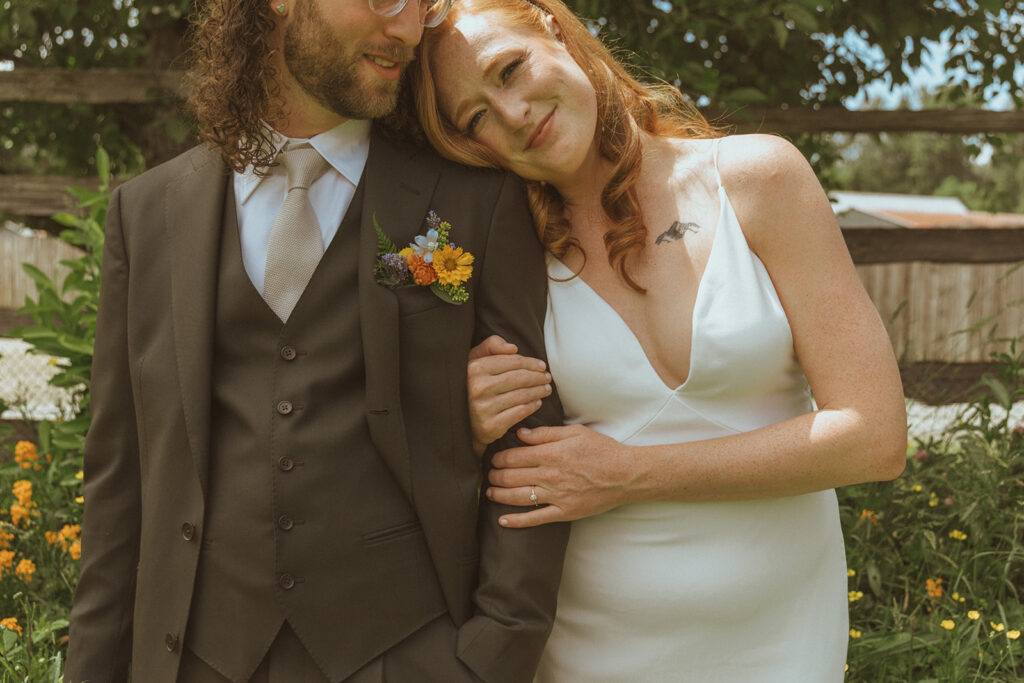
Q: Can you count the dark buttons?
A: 7